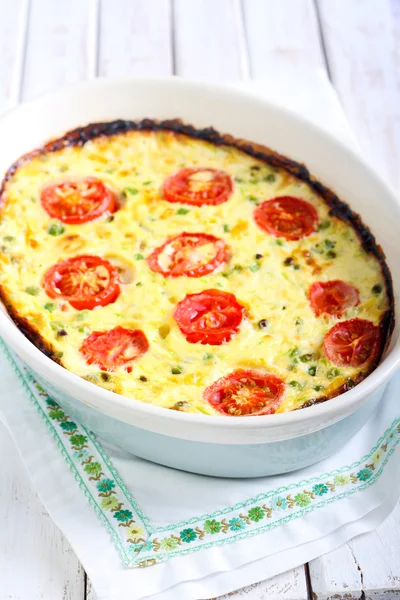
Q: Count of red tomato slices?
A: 10